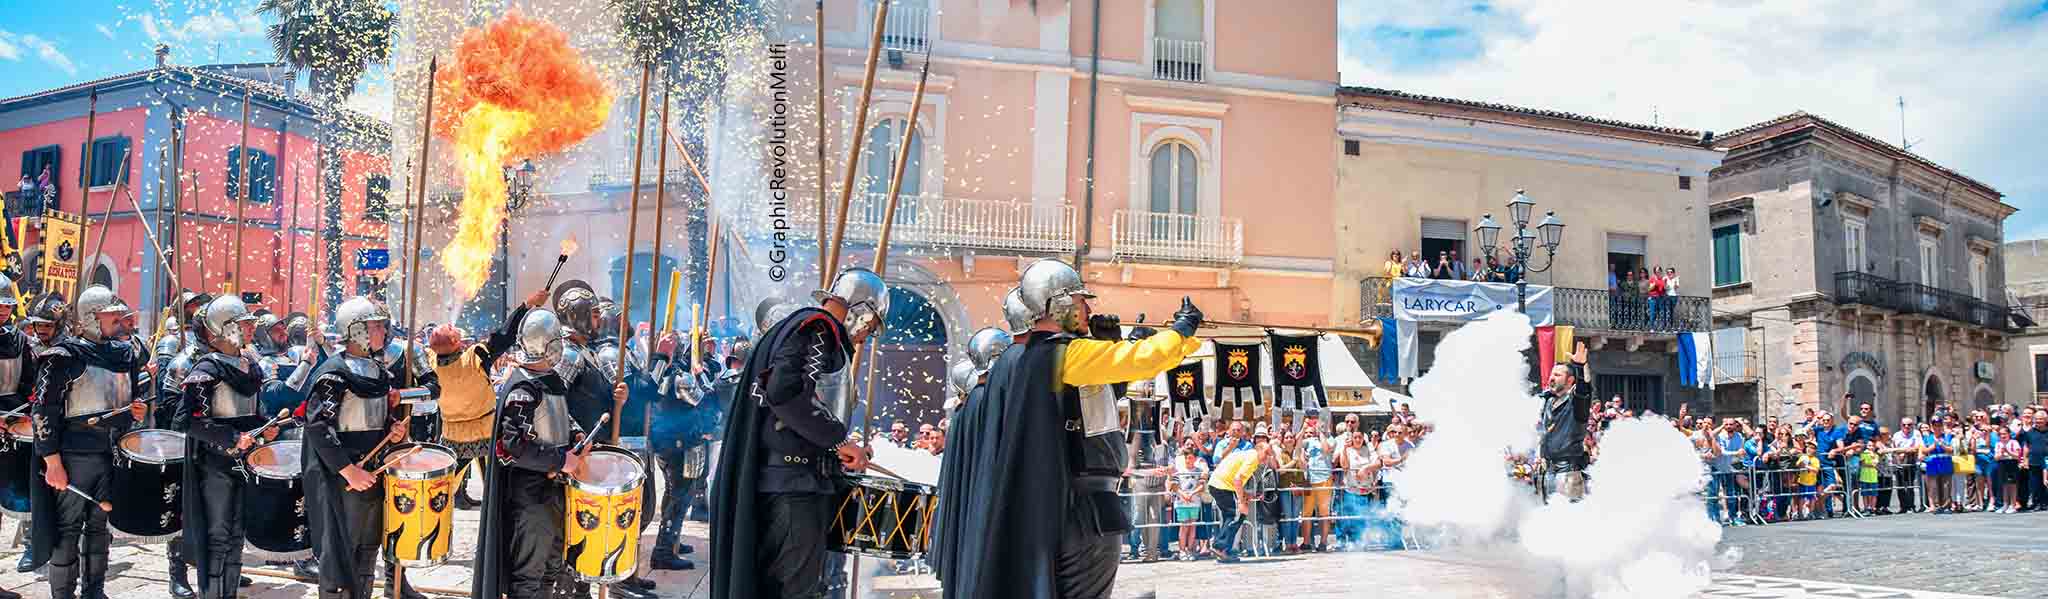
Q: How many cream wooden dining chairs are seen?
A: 0